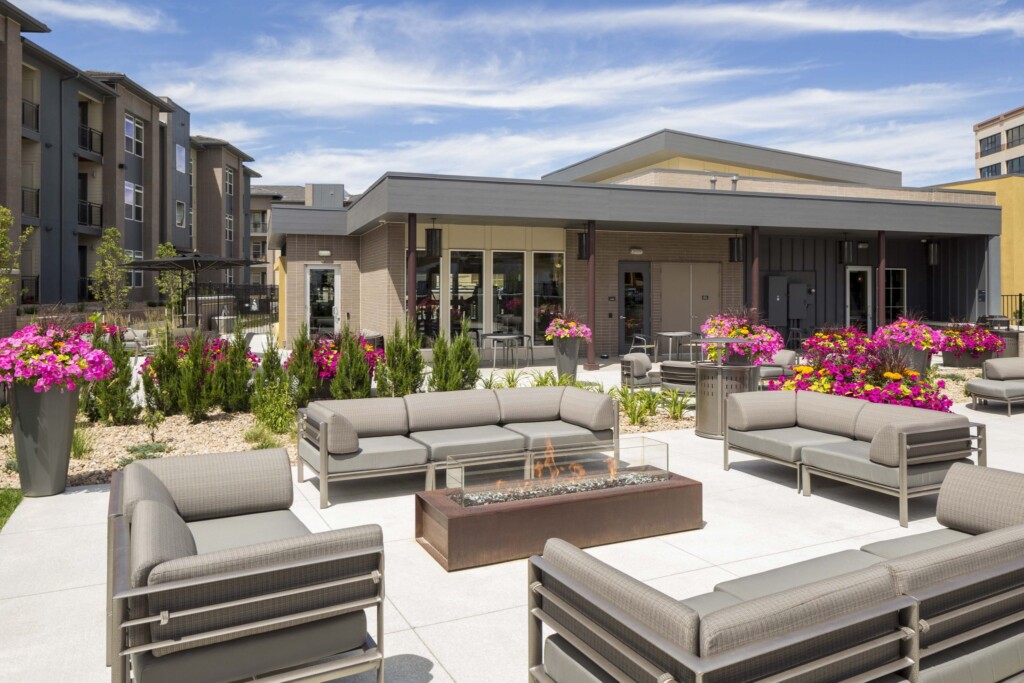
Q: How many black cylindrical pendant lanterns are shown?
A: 5